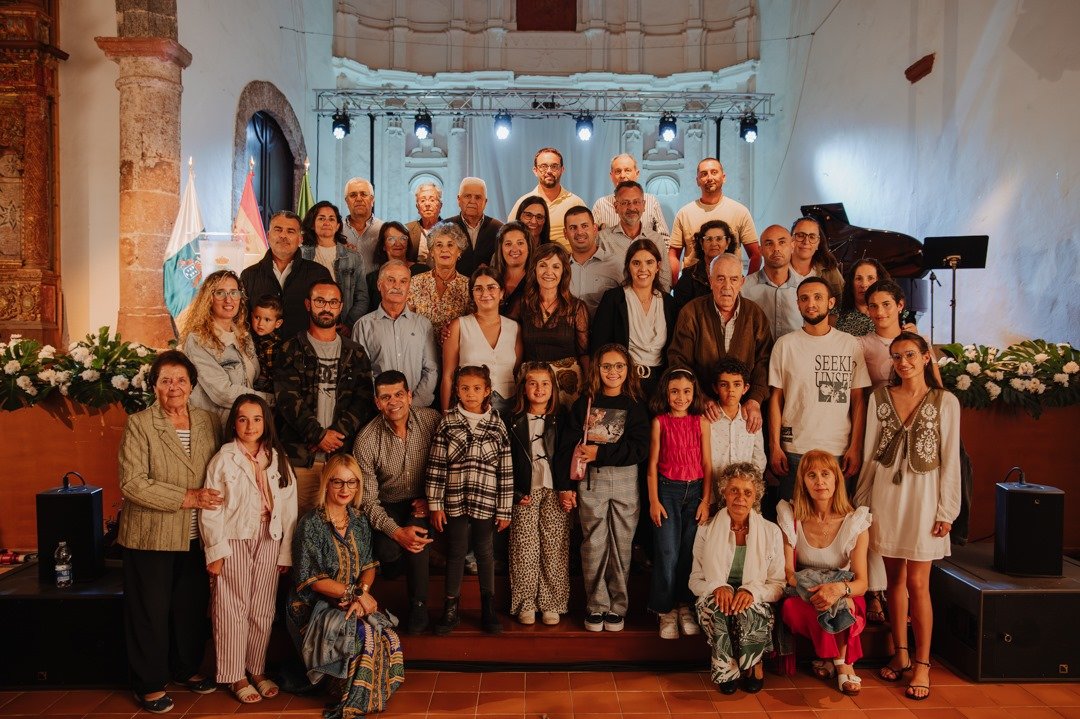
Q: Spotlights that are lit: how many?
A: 6